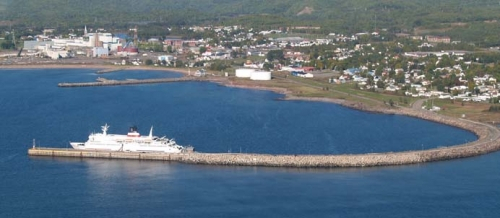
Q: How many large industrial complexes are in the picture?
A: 1